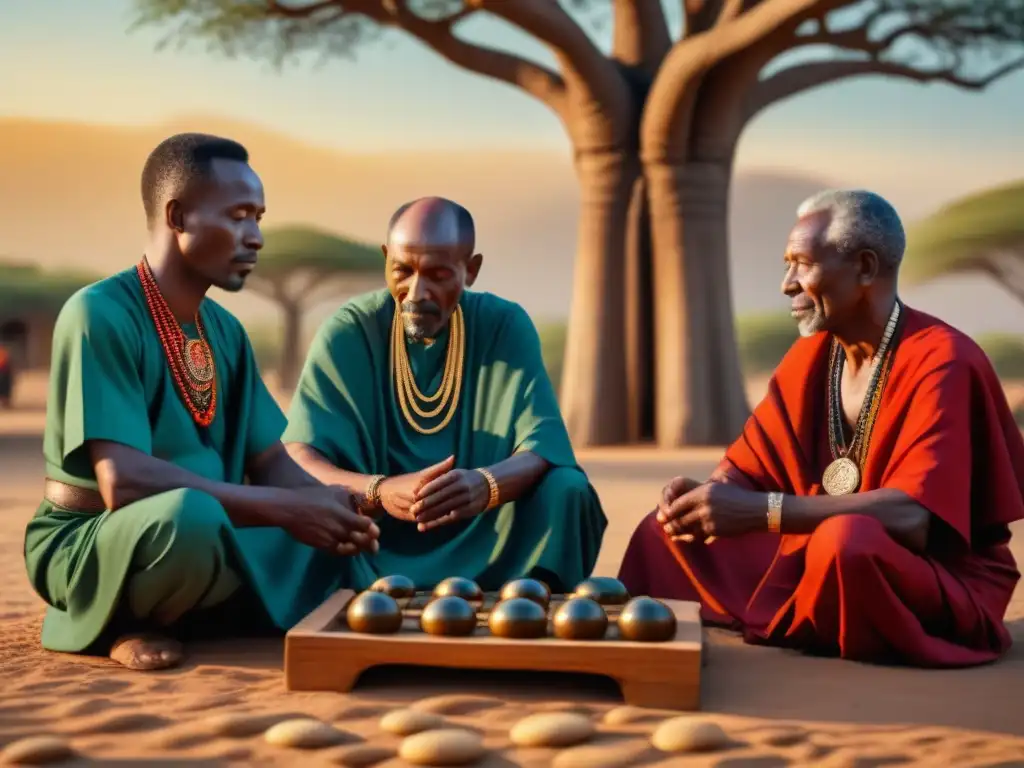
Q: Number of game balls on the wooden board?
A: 9